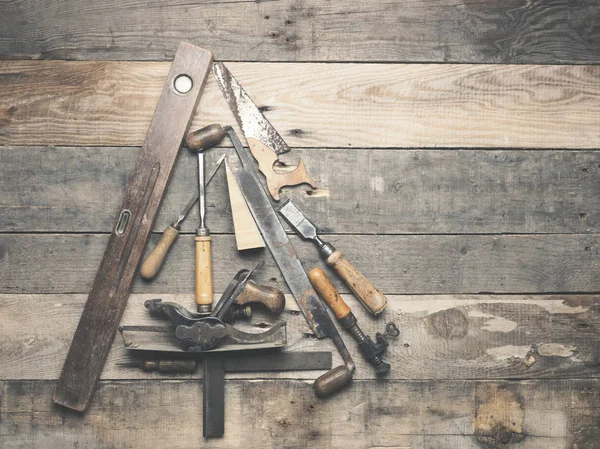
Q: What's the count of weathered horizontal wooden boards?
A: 6